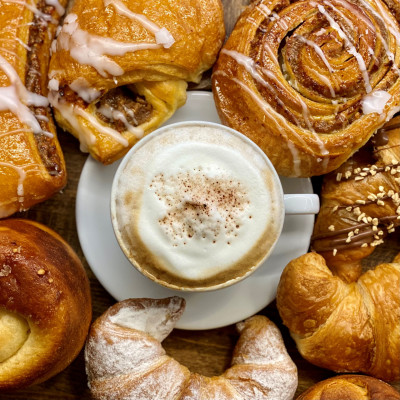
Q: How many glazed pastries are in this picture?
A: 3